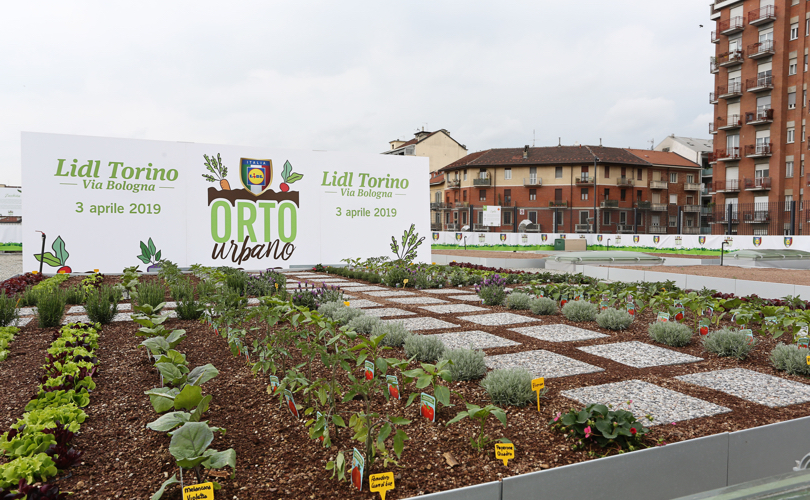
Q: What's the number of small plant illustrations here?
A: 5